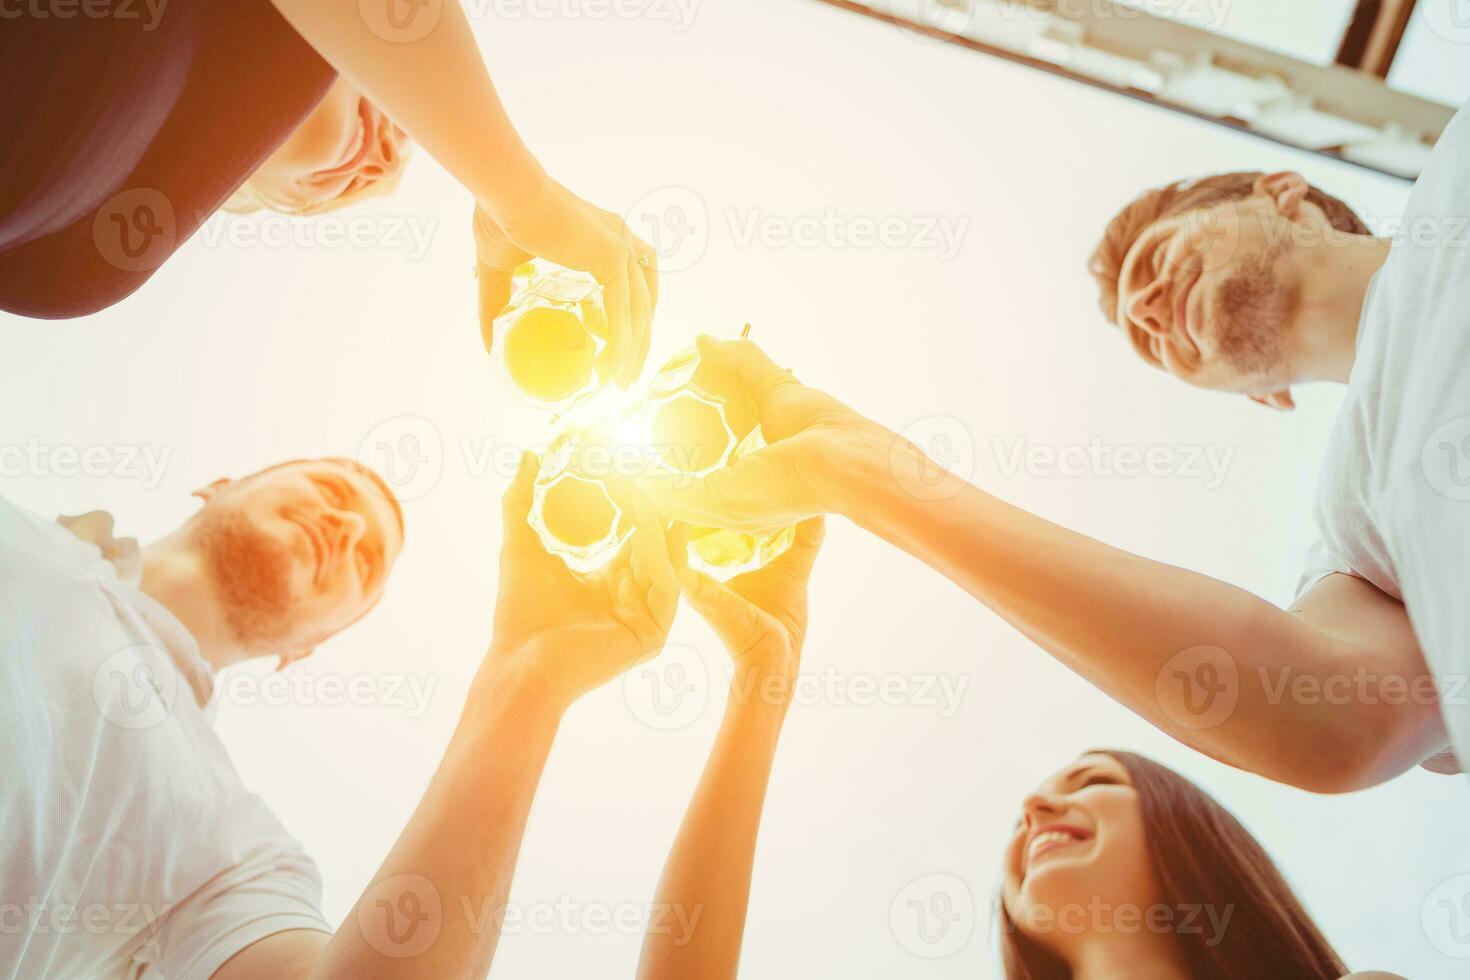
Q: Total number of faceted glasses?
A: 4